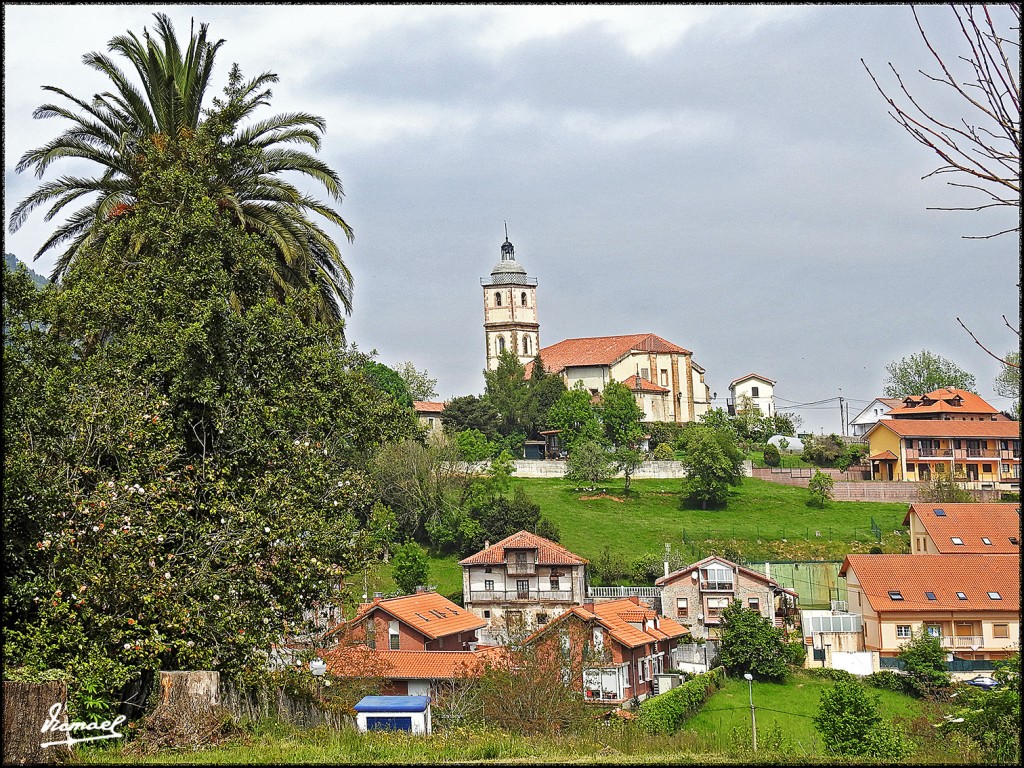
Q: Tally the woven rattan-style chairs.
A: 0